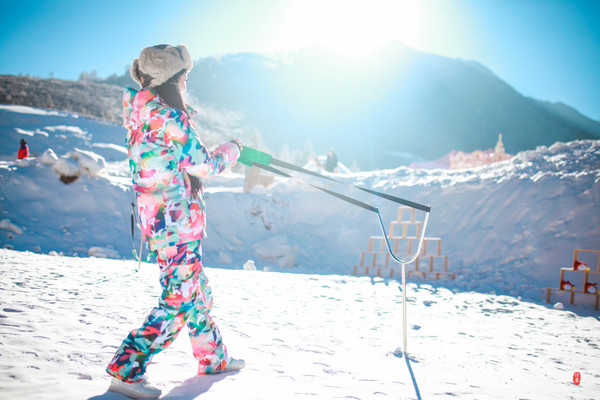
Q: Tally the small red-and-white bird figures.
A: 3